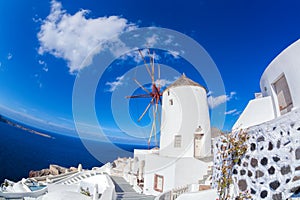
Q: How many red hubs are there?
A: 1